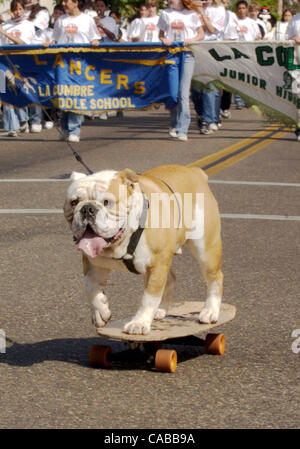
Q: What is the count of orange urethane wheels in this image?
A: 3